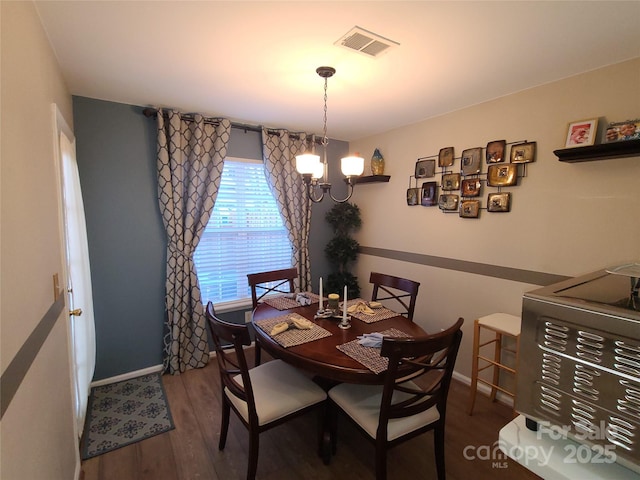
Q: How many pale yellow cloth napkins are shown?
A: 2